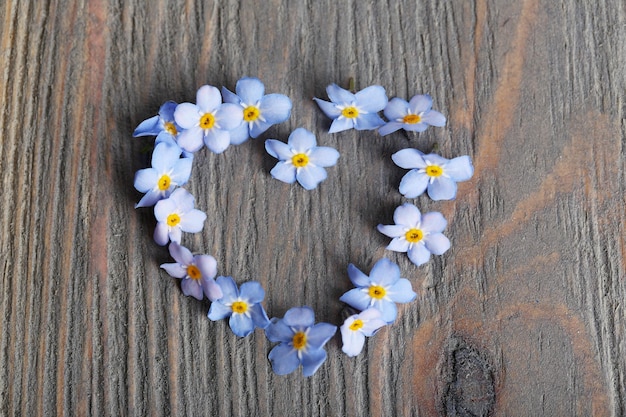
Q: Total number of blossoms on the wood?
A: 15